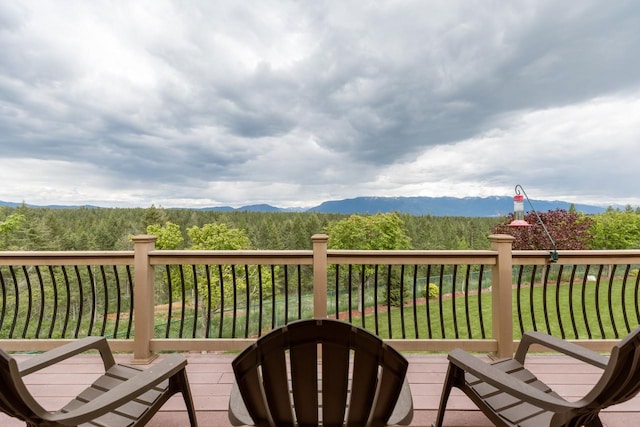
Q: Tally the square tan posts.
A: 3